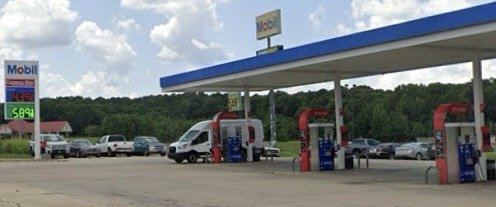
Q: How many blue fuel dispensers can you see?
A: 3